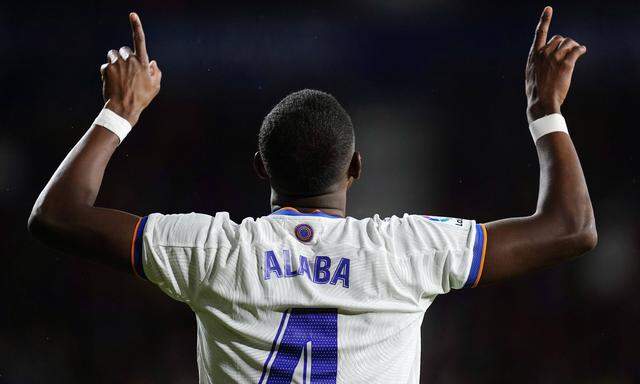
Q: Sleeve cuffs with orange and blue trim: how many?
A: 2